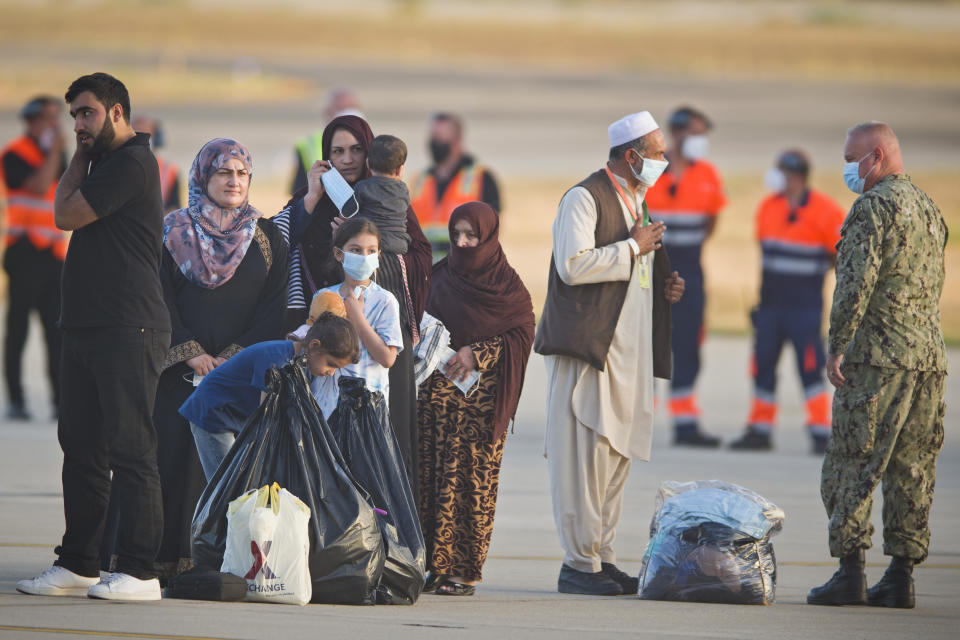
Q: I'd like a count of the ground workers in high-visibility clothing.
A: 6